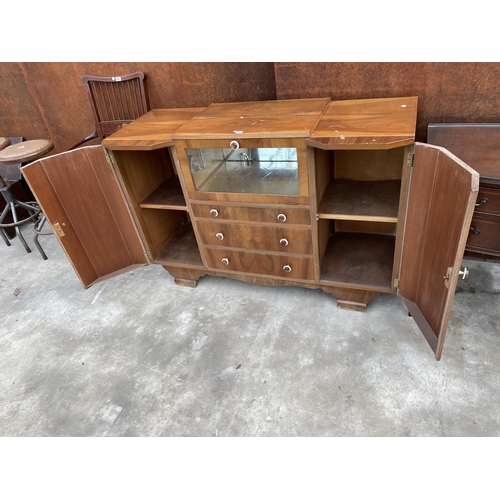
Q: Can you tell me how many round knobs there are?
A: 8